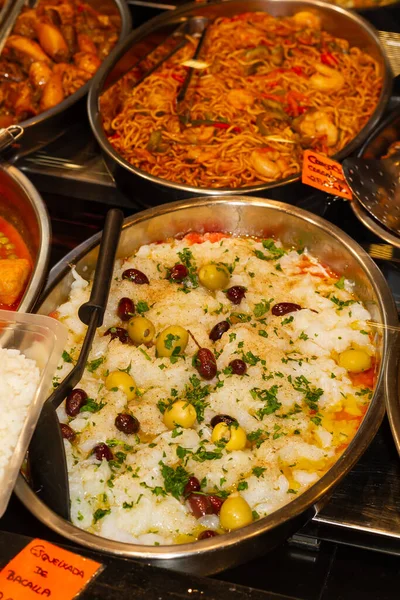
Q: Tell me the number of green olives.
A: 8